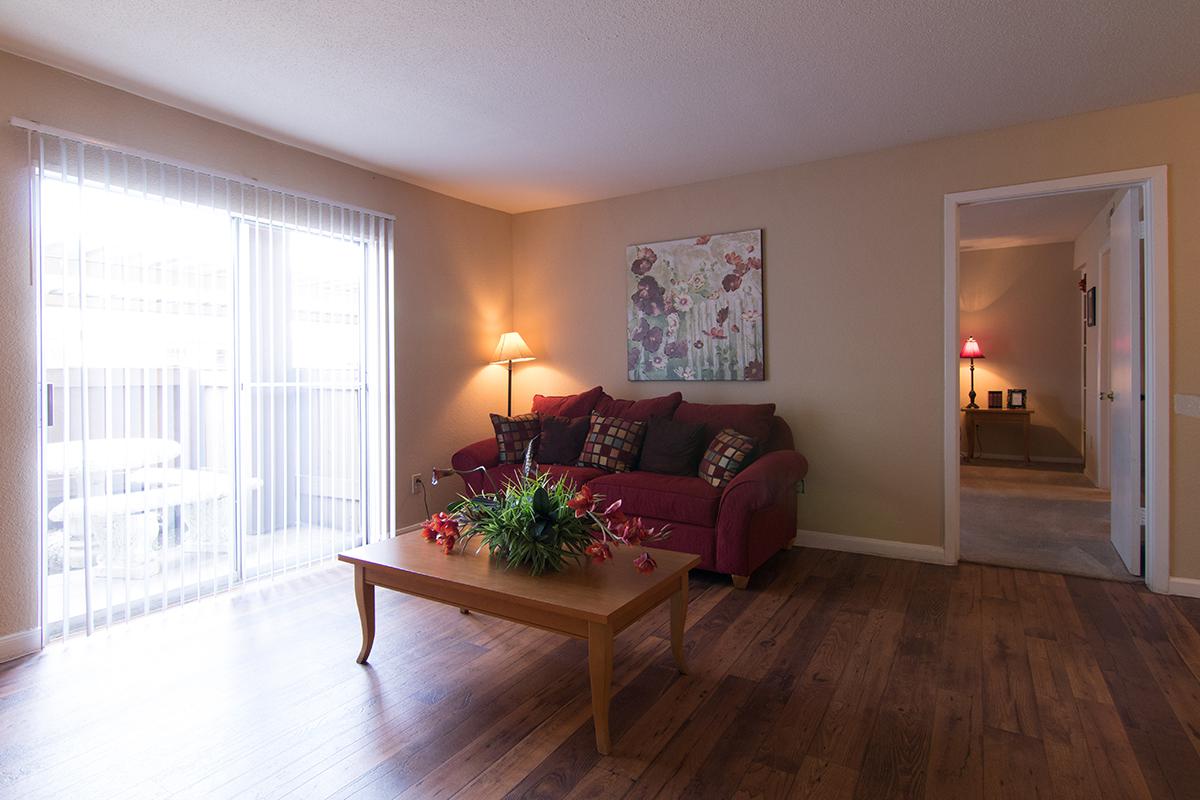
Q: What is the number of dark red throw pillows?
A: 2